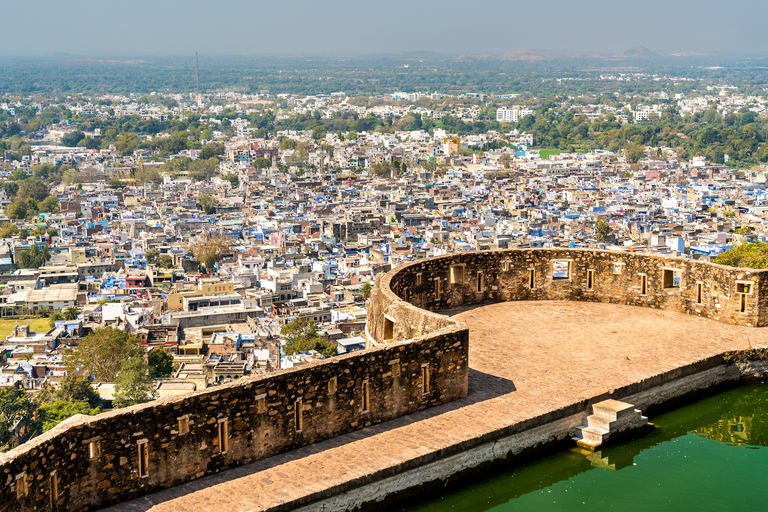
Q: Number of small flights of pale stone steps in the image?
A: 1